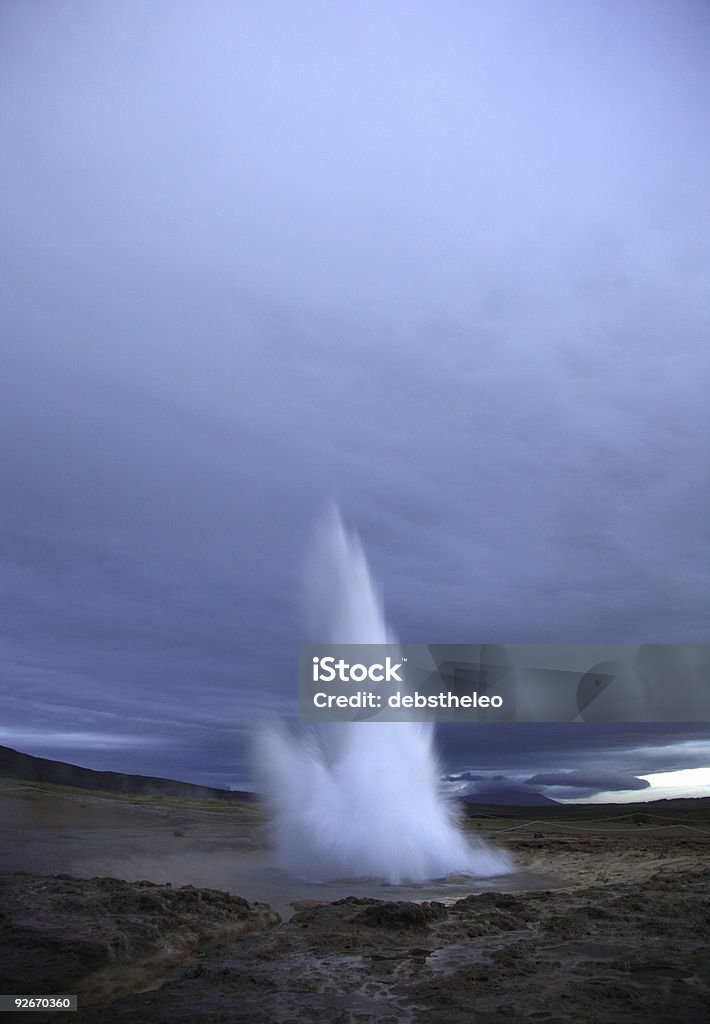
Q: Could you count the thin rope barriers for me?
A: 2